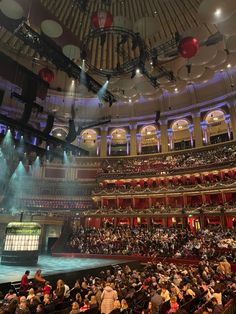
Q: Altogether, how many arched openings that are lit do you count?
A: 6